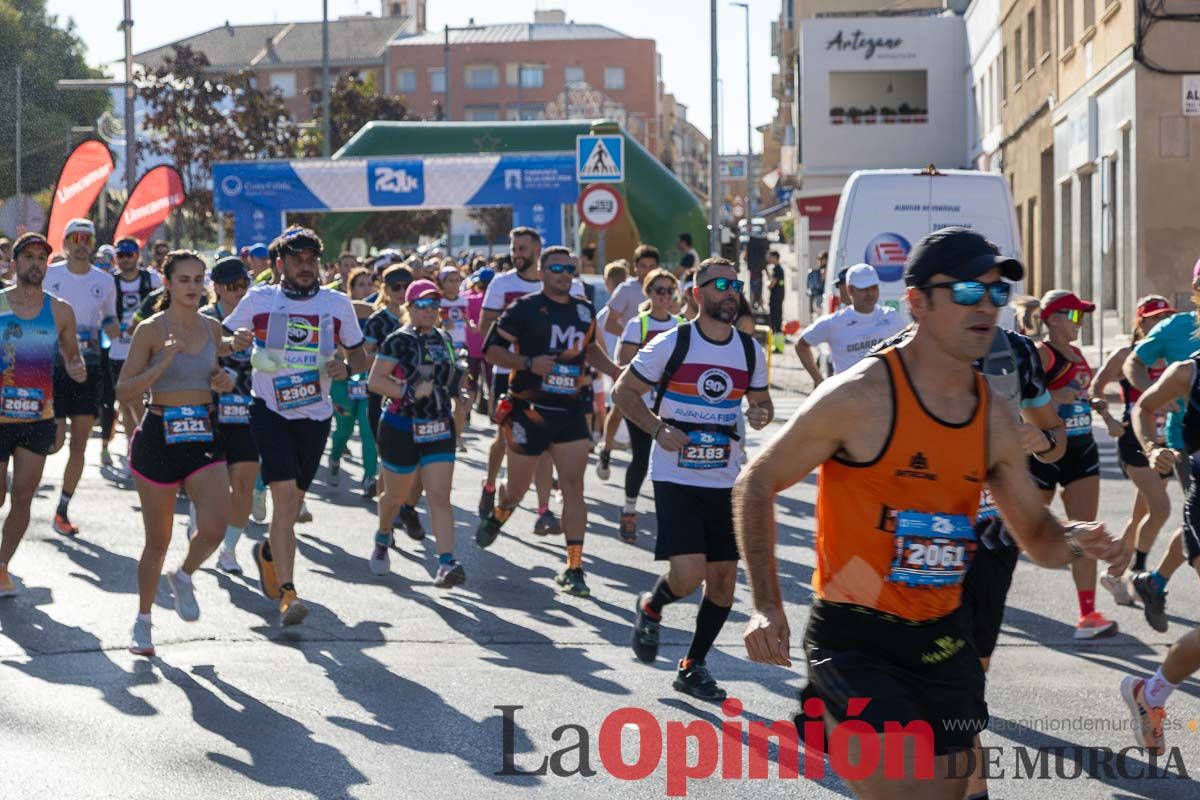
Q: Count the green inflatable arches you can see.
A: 1